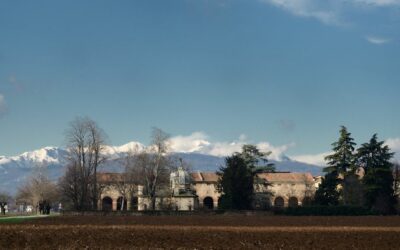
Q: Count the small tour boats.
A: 0